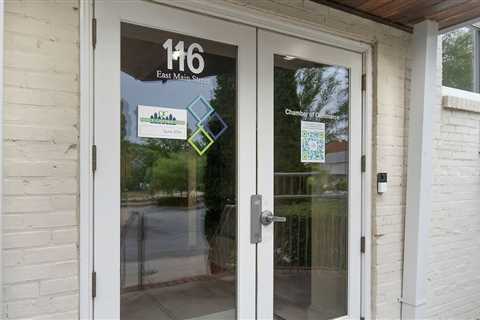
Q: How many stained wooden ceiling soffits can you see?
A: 1